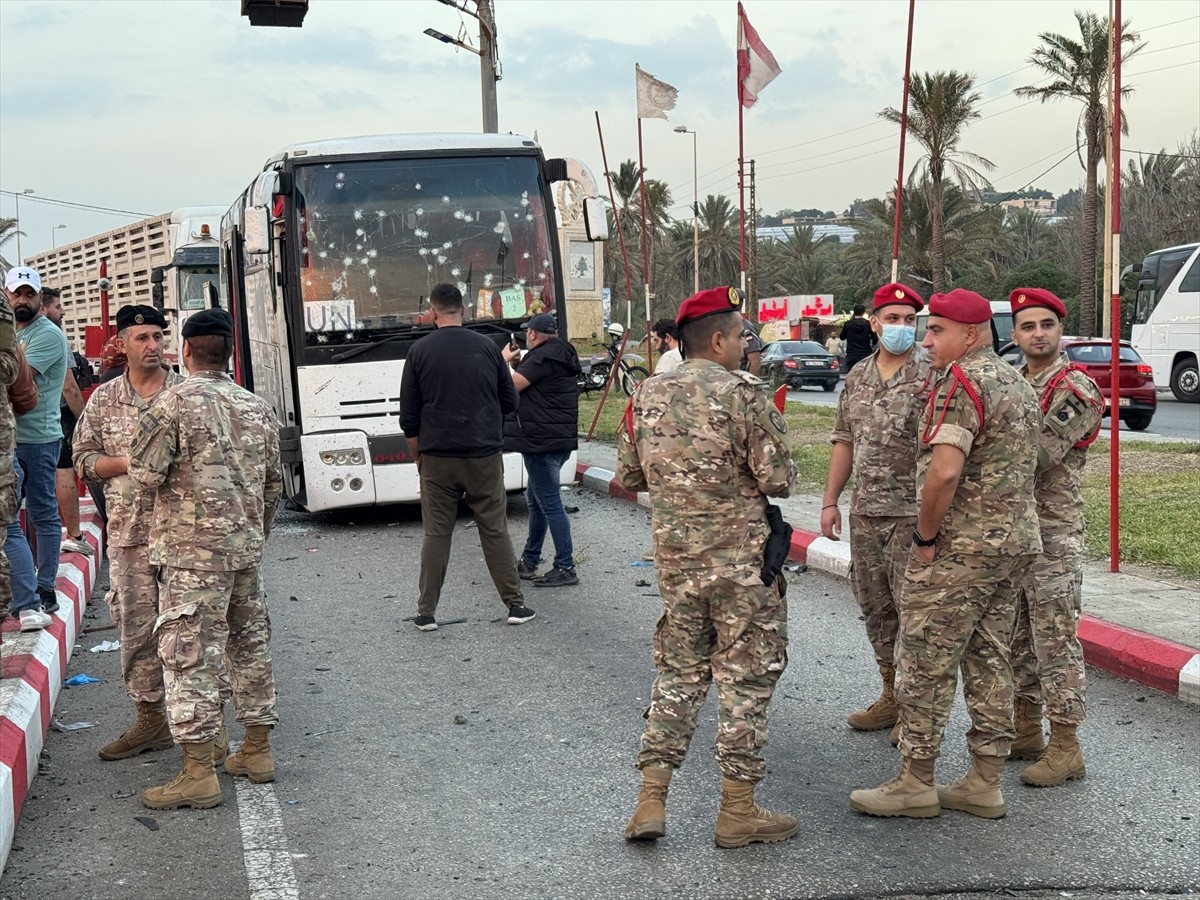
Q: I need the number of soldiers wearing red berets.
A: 4